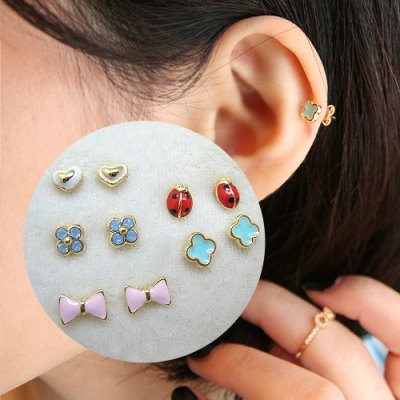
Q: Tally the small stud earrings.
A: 11